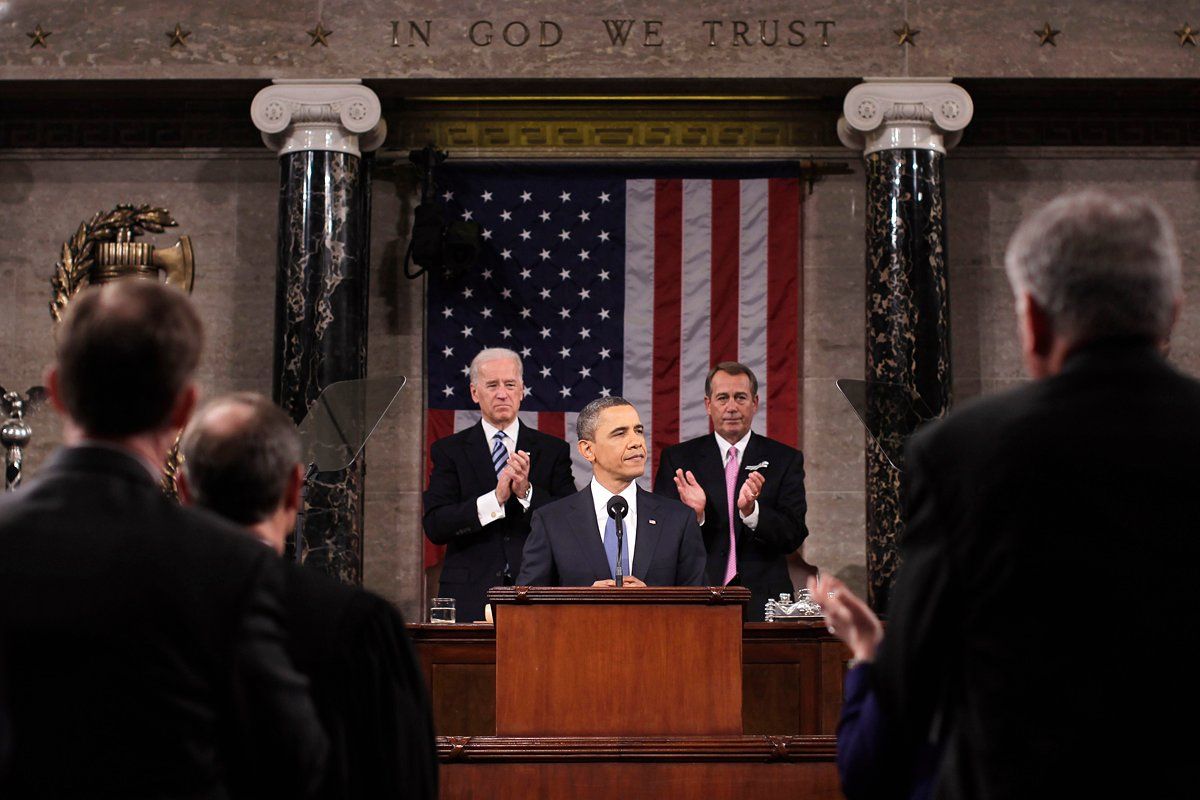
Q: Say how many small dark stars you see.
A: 6